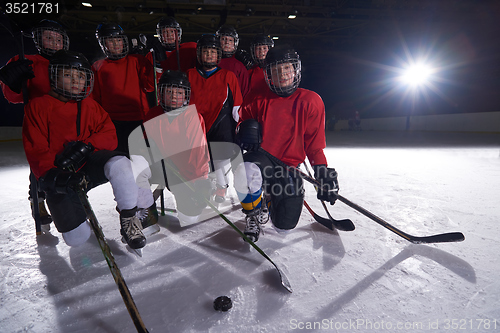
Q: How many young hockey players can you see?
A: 9